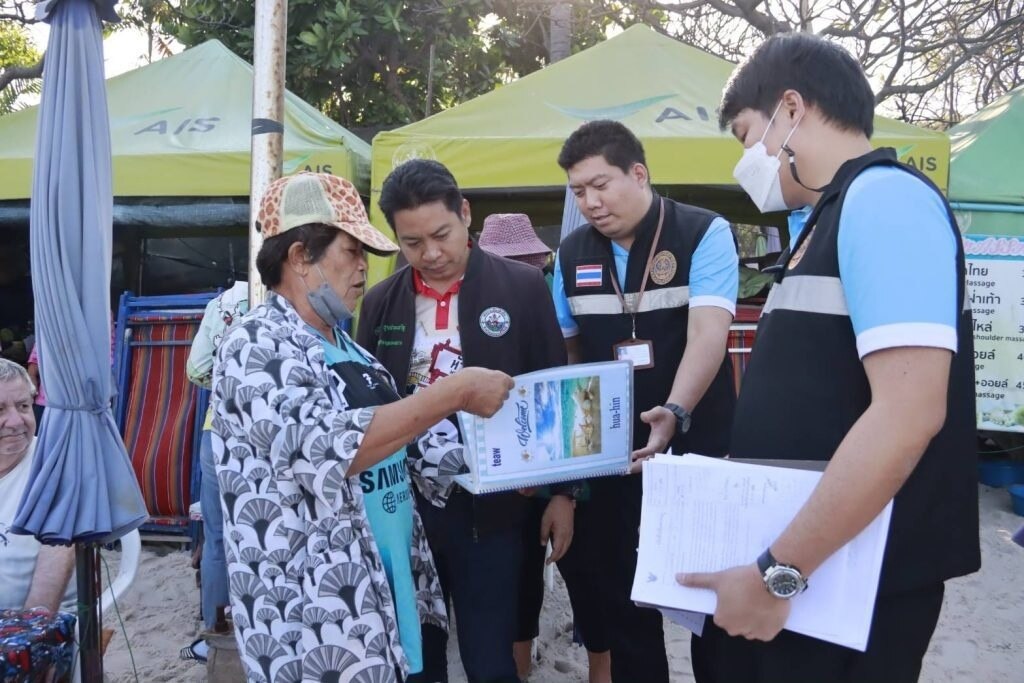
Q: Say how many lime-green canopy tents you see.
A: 2